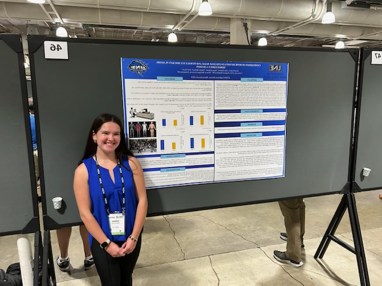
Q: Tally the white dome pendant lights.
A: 7